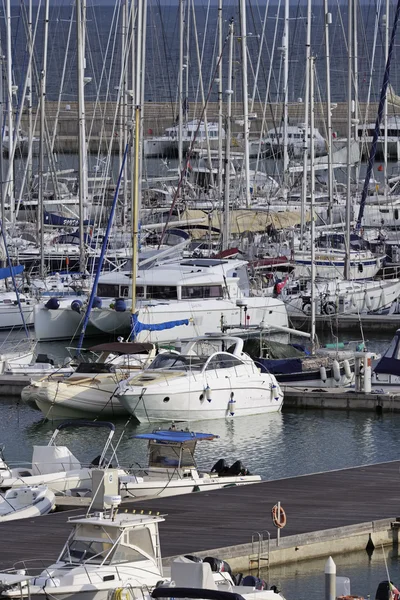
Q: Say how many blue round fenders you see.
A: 4